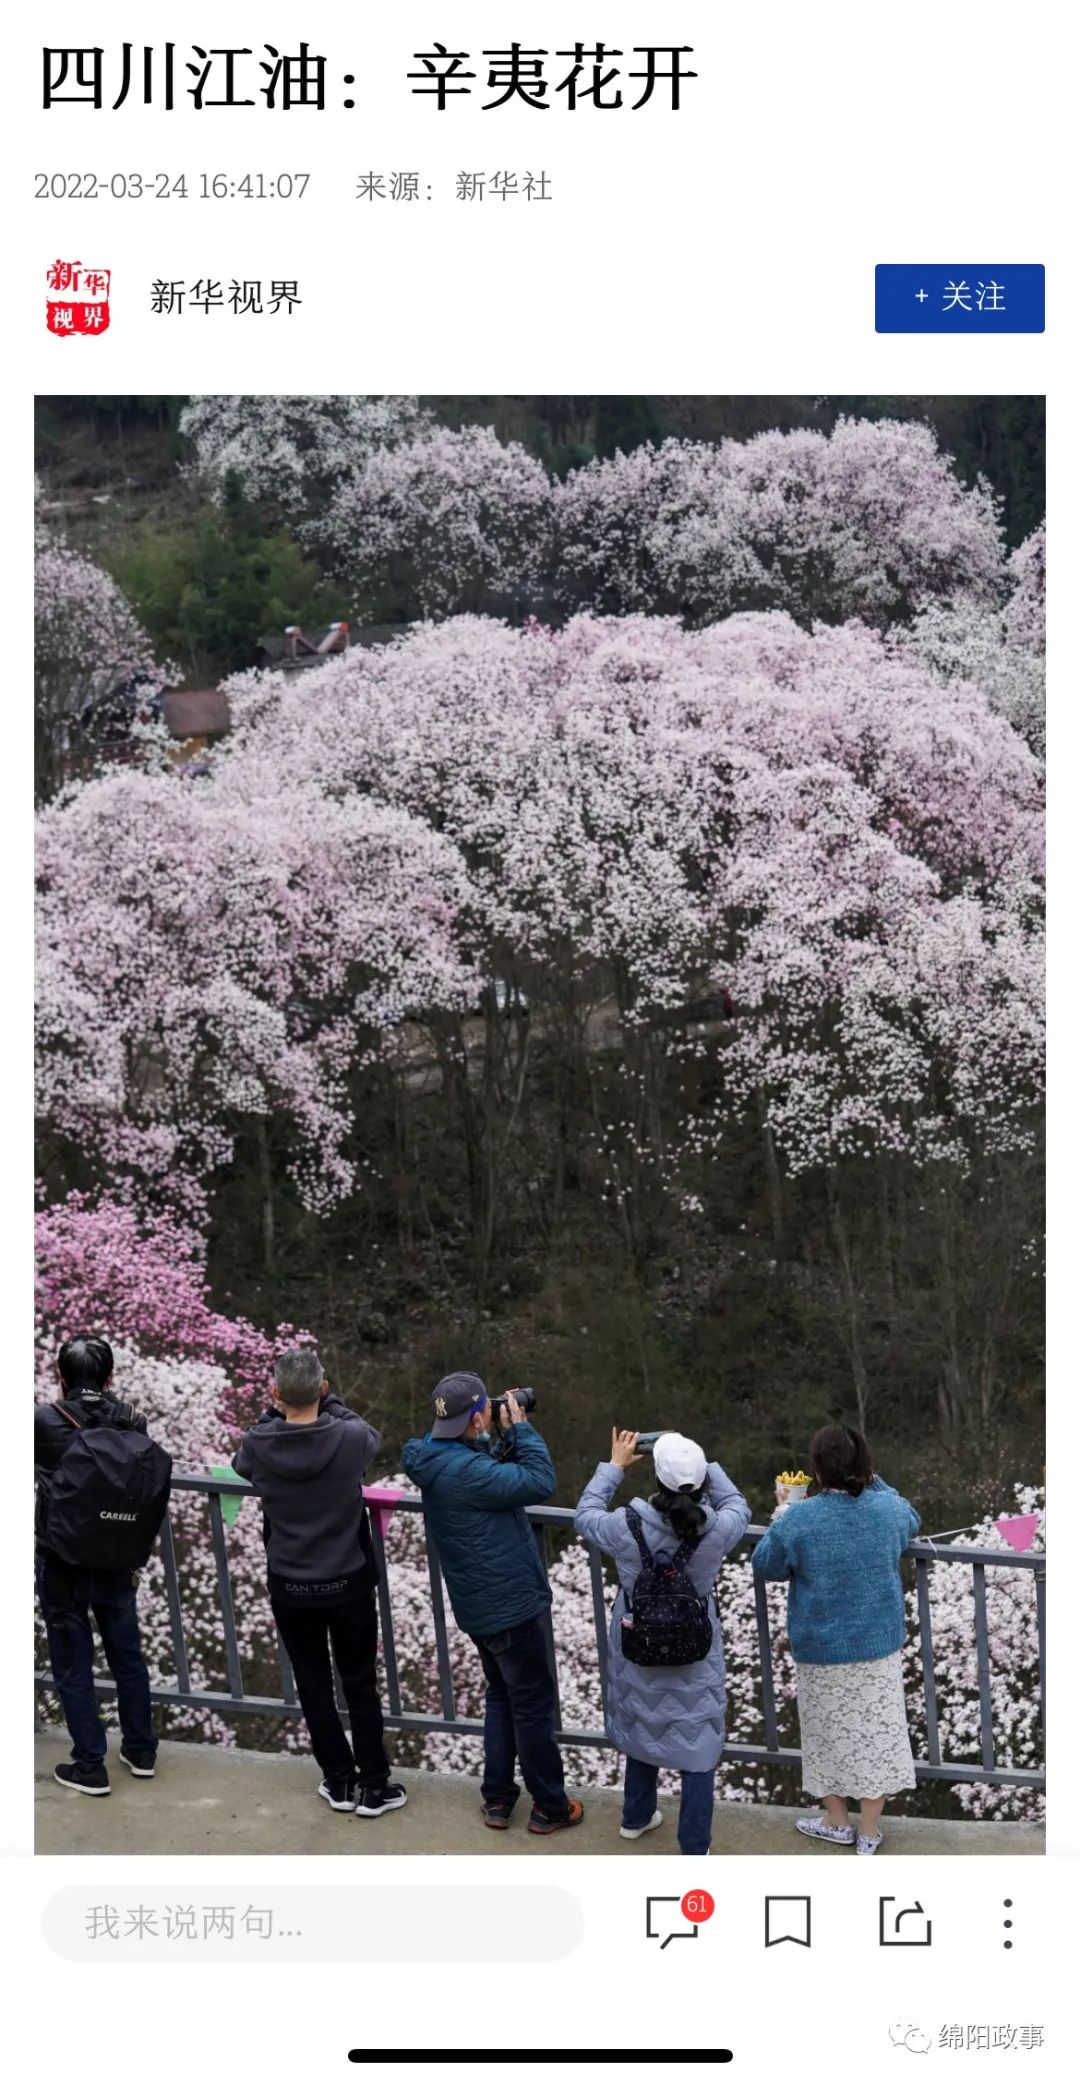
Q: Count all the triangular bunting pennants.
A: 3